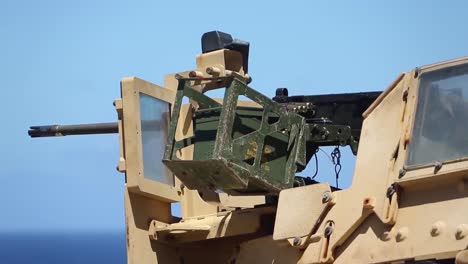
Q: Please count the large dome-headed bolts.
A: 4